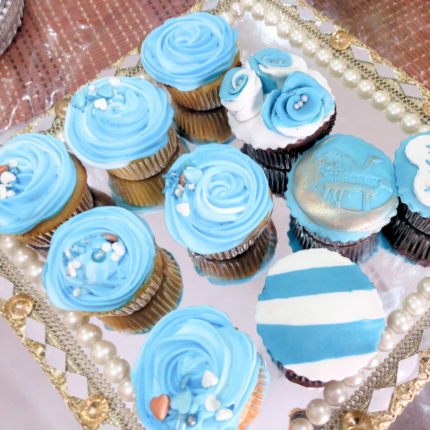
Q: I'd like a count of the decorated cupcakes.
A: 10